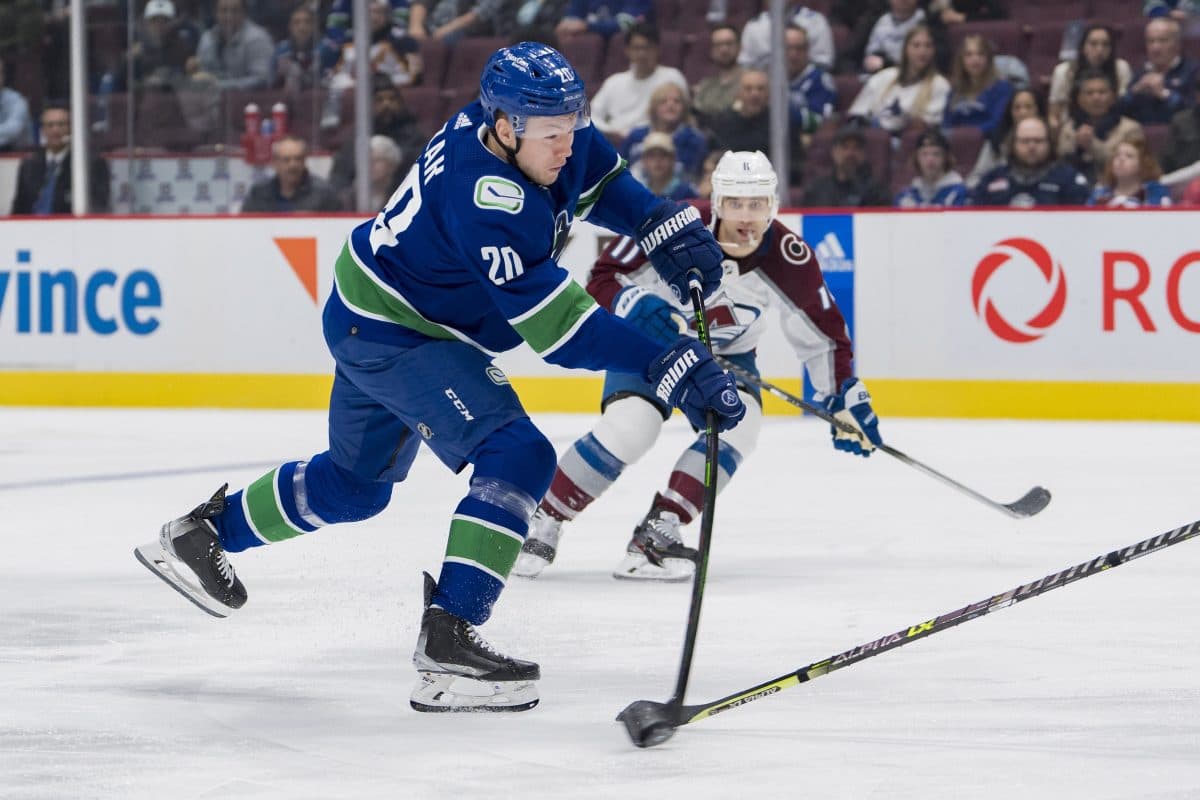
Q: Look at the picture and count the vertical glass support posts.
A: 3